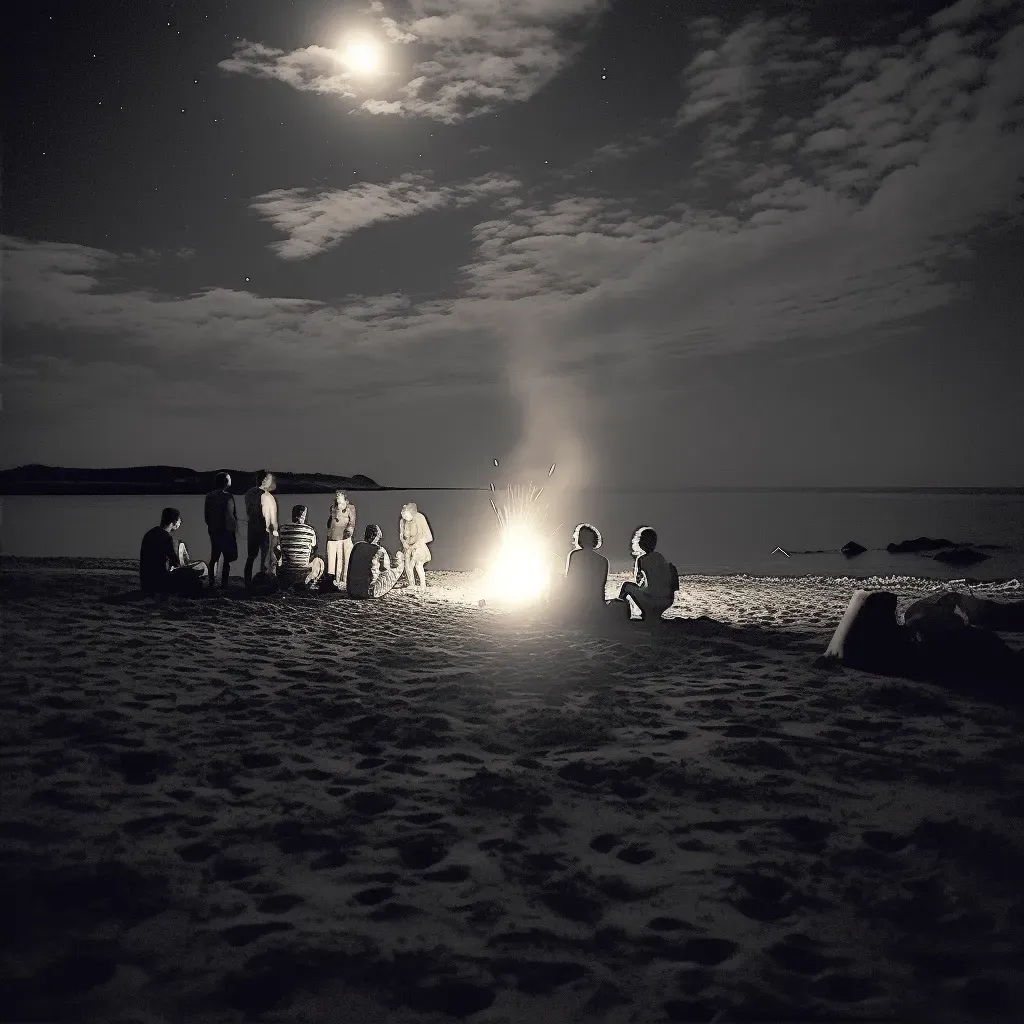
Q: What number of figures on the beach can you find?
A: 9